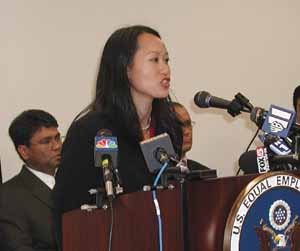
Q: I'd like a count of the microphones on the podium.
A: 6